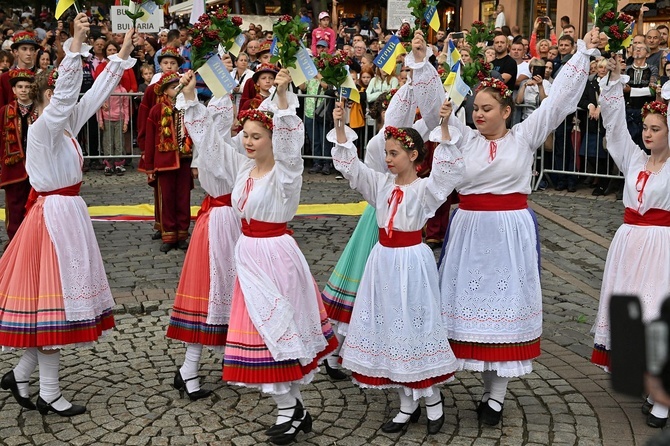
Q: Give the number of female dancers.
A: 7